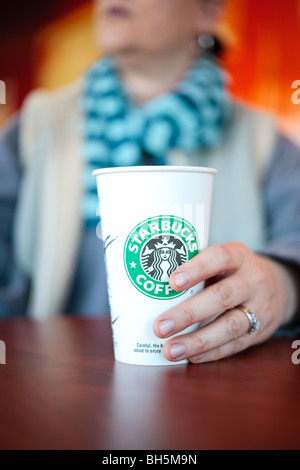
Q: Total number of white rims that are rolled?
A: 1